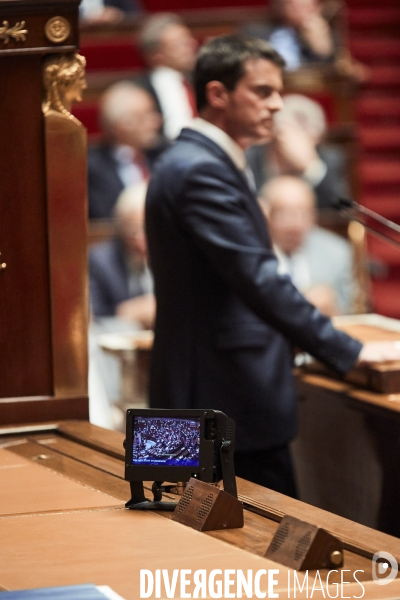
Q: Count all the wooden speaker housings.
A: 2